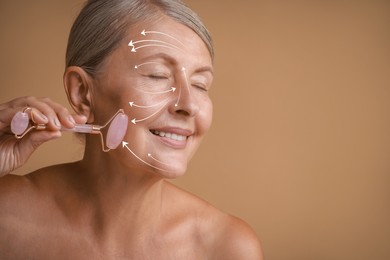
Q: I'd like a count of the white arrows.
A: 11